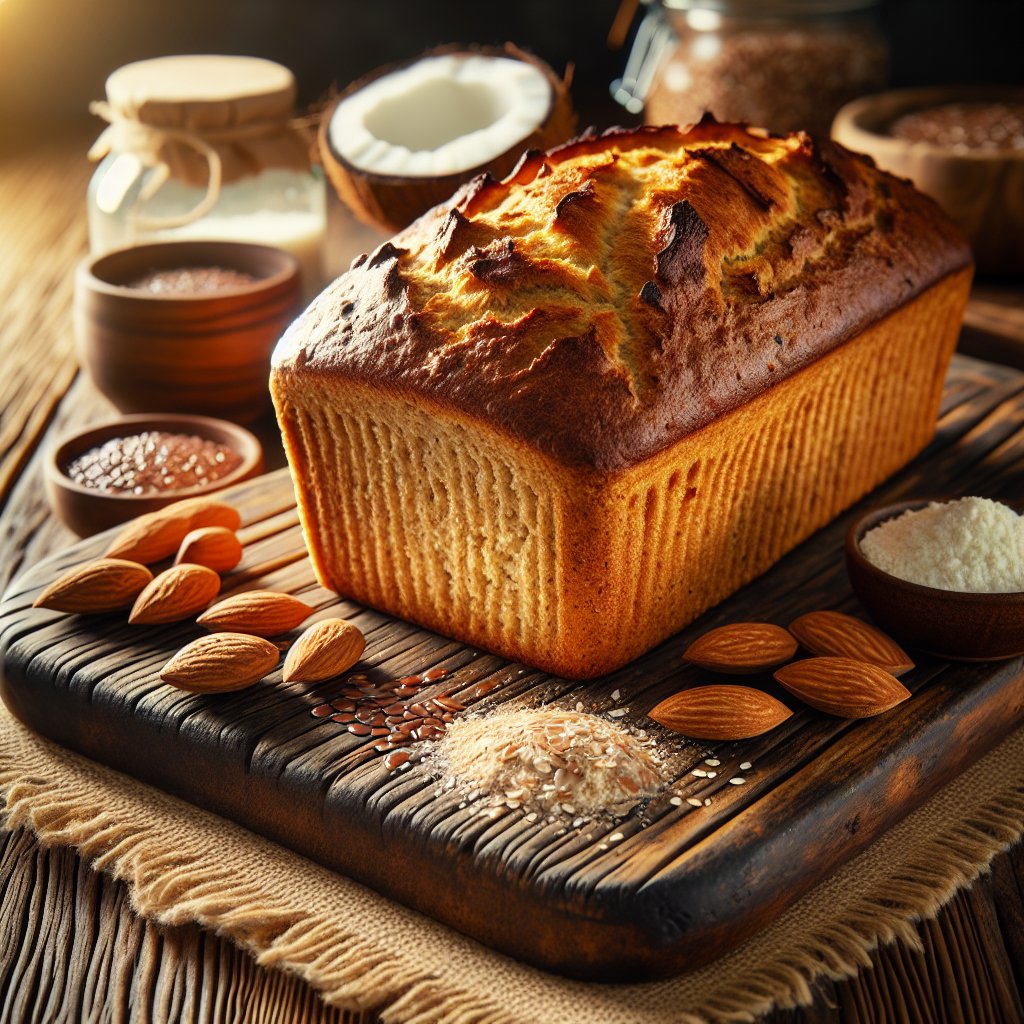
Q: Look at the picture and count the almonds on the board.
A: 12